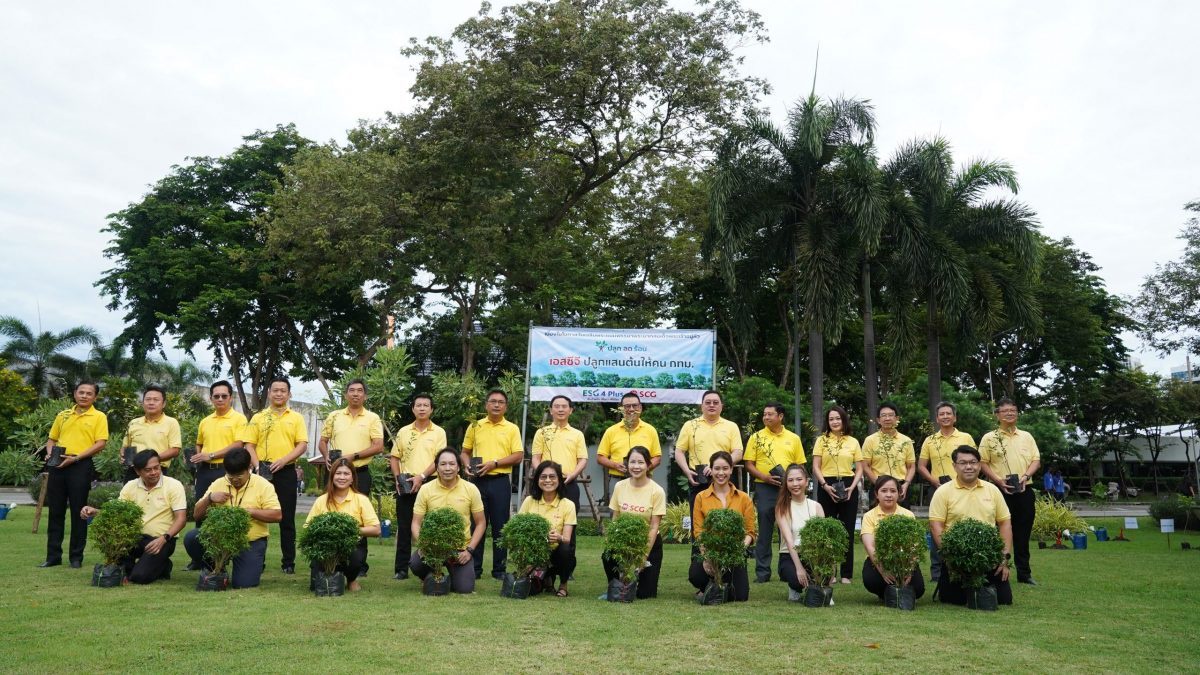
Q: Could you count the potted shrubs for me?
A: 10